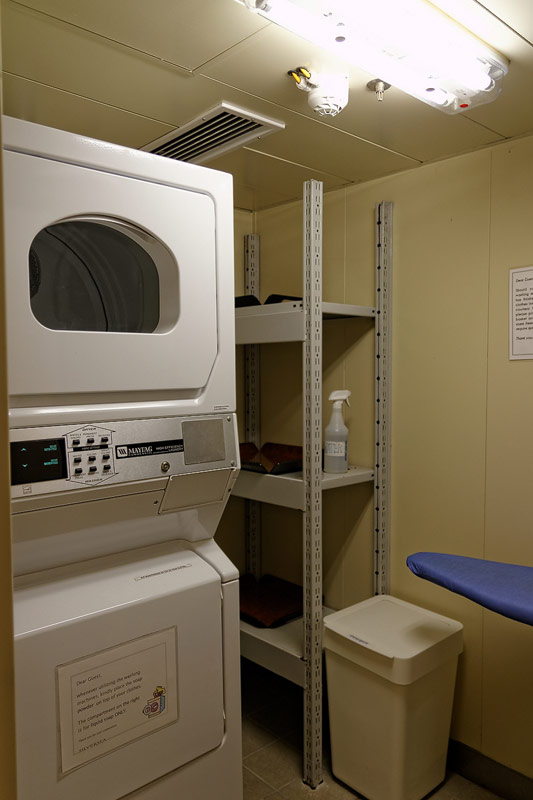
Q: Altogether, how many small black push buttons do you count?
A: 9